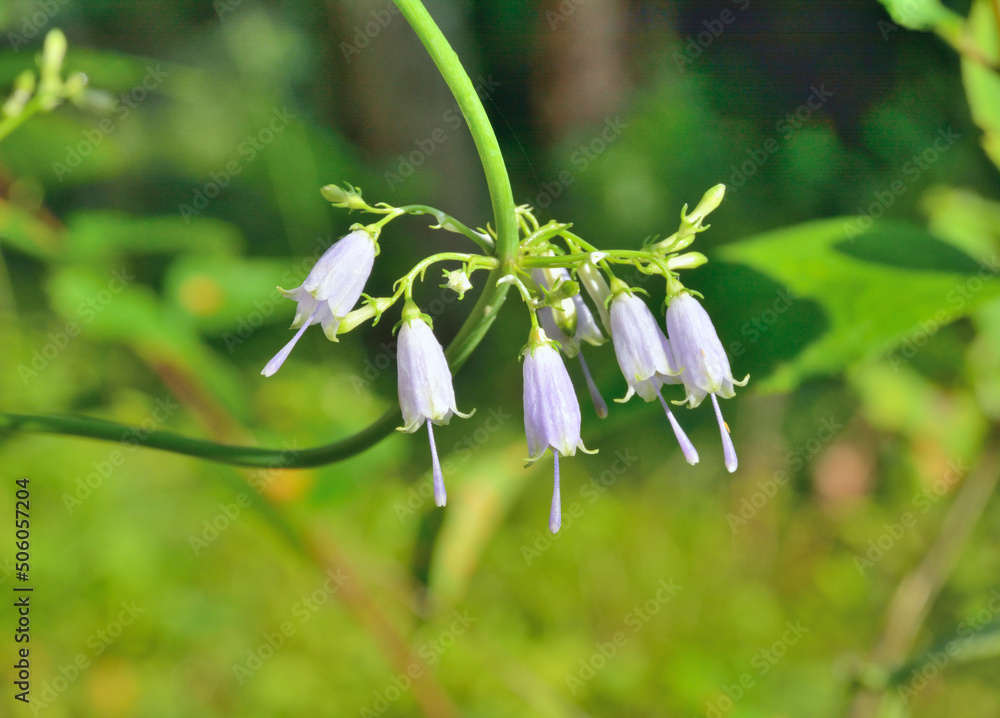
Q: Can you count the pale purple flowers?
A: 6